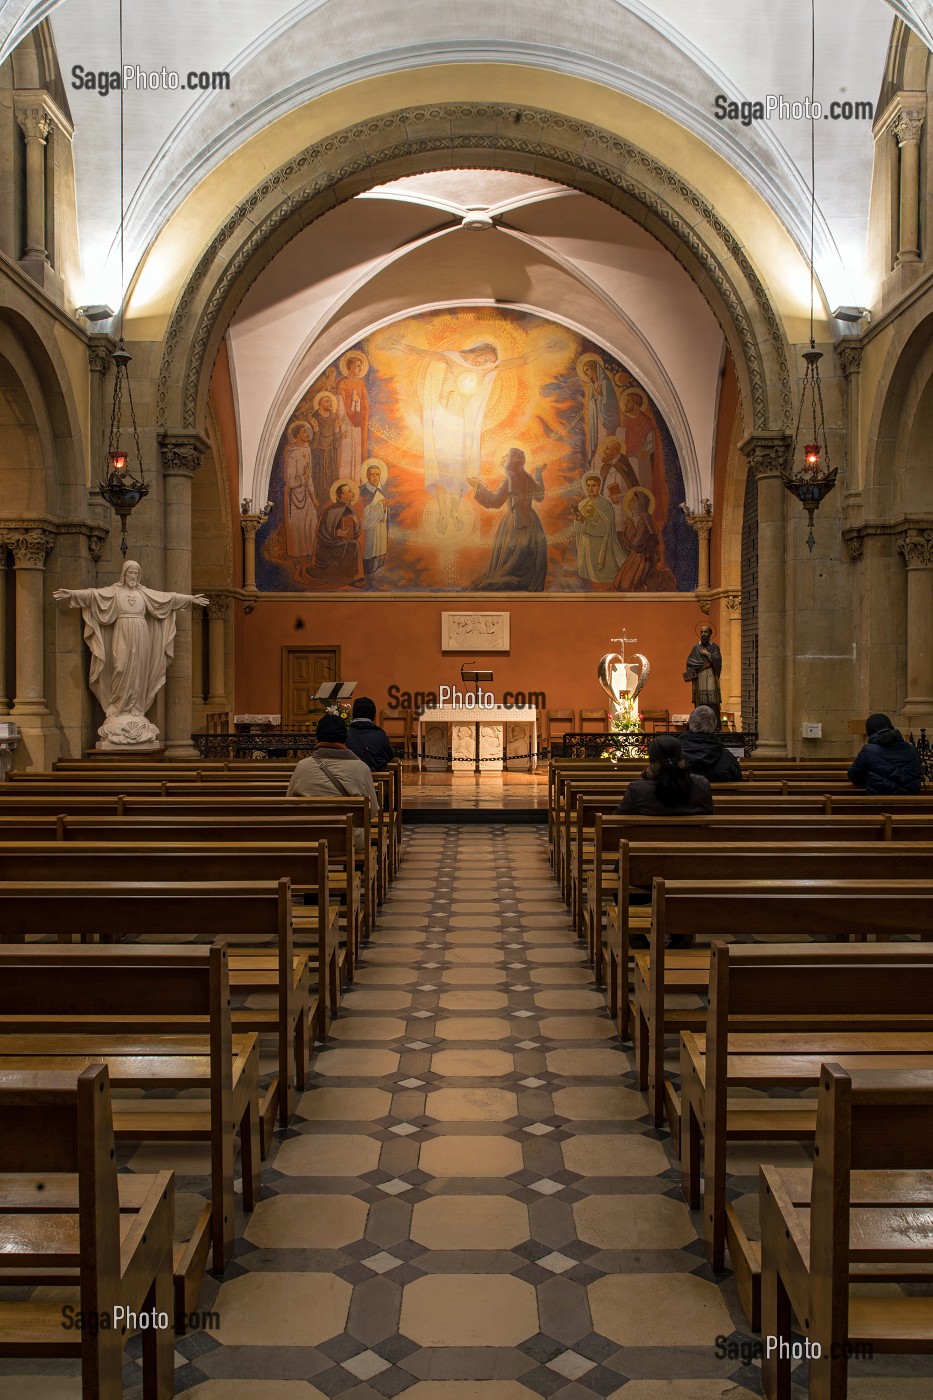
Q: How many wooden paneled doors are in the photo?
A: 1